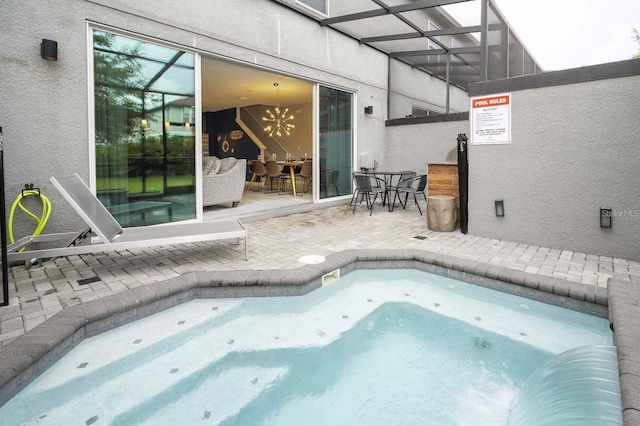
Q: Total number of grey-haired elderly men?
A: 0